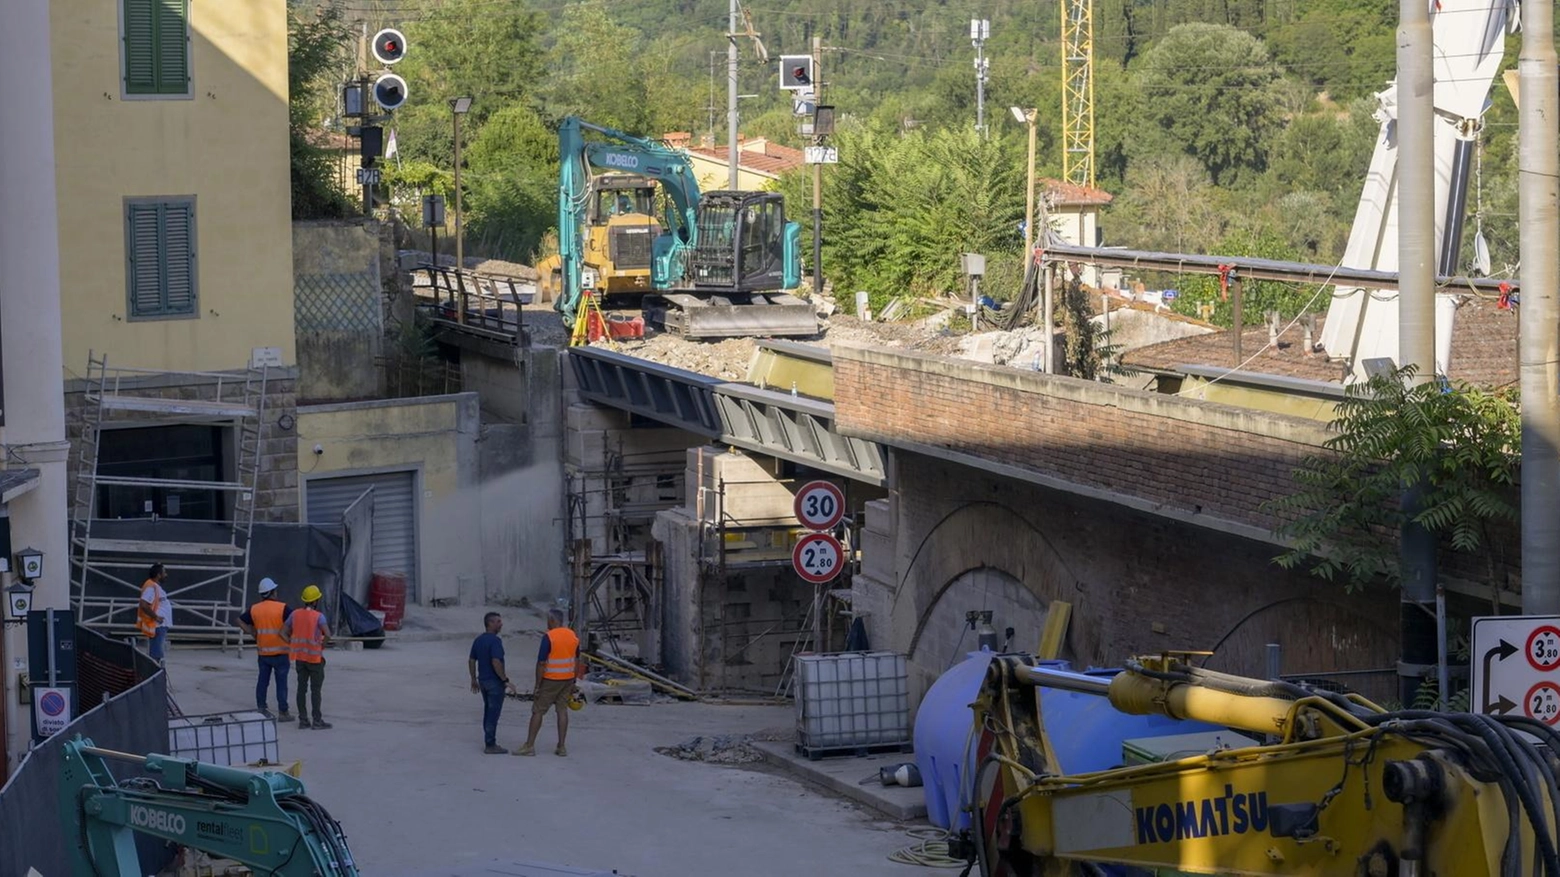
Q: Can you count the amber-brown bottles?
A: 0